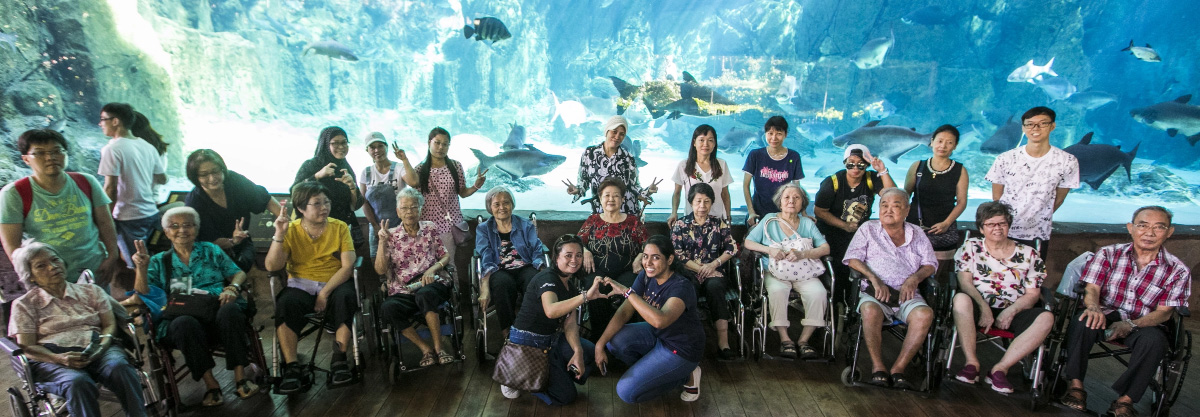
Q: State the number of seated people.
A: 11